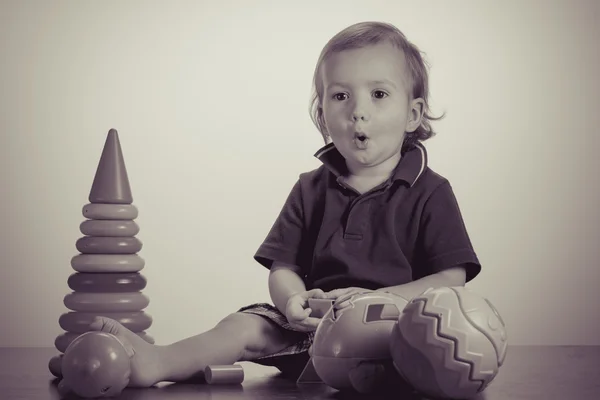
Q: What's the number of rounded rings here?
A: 9